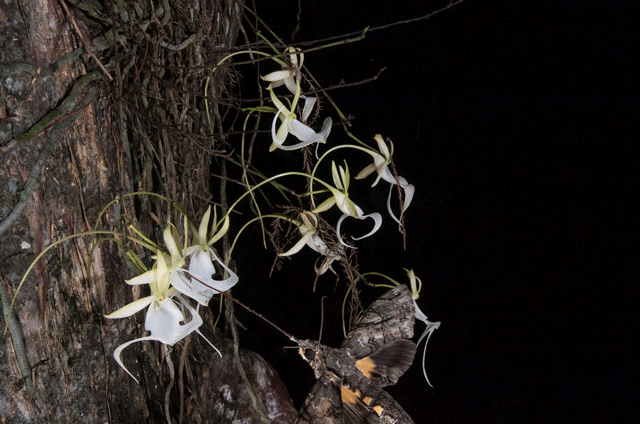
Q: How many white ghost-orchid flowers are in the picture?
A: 9